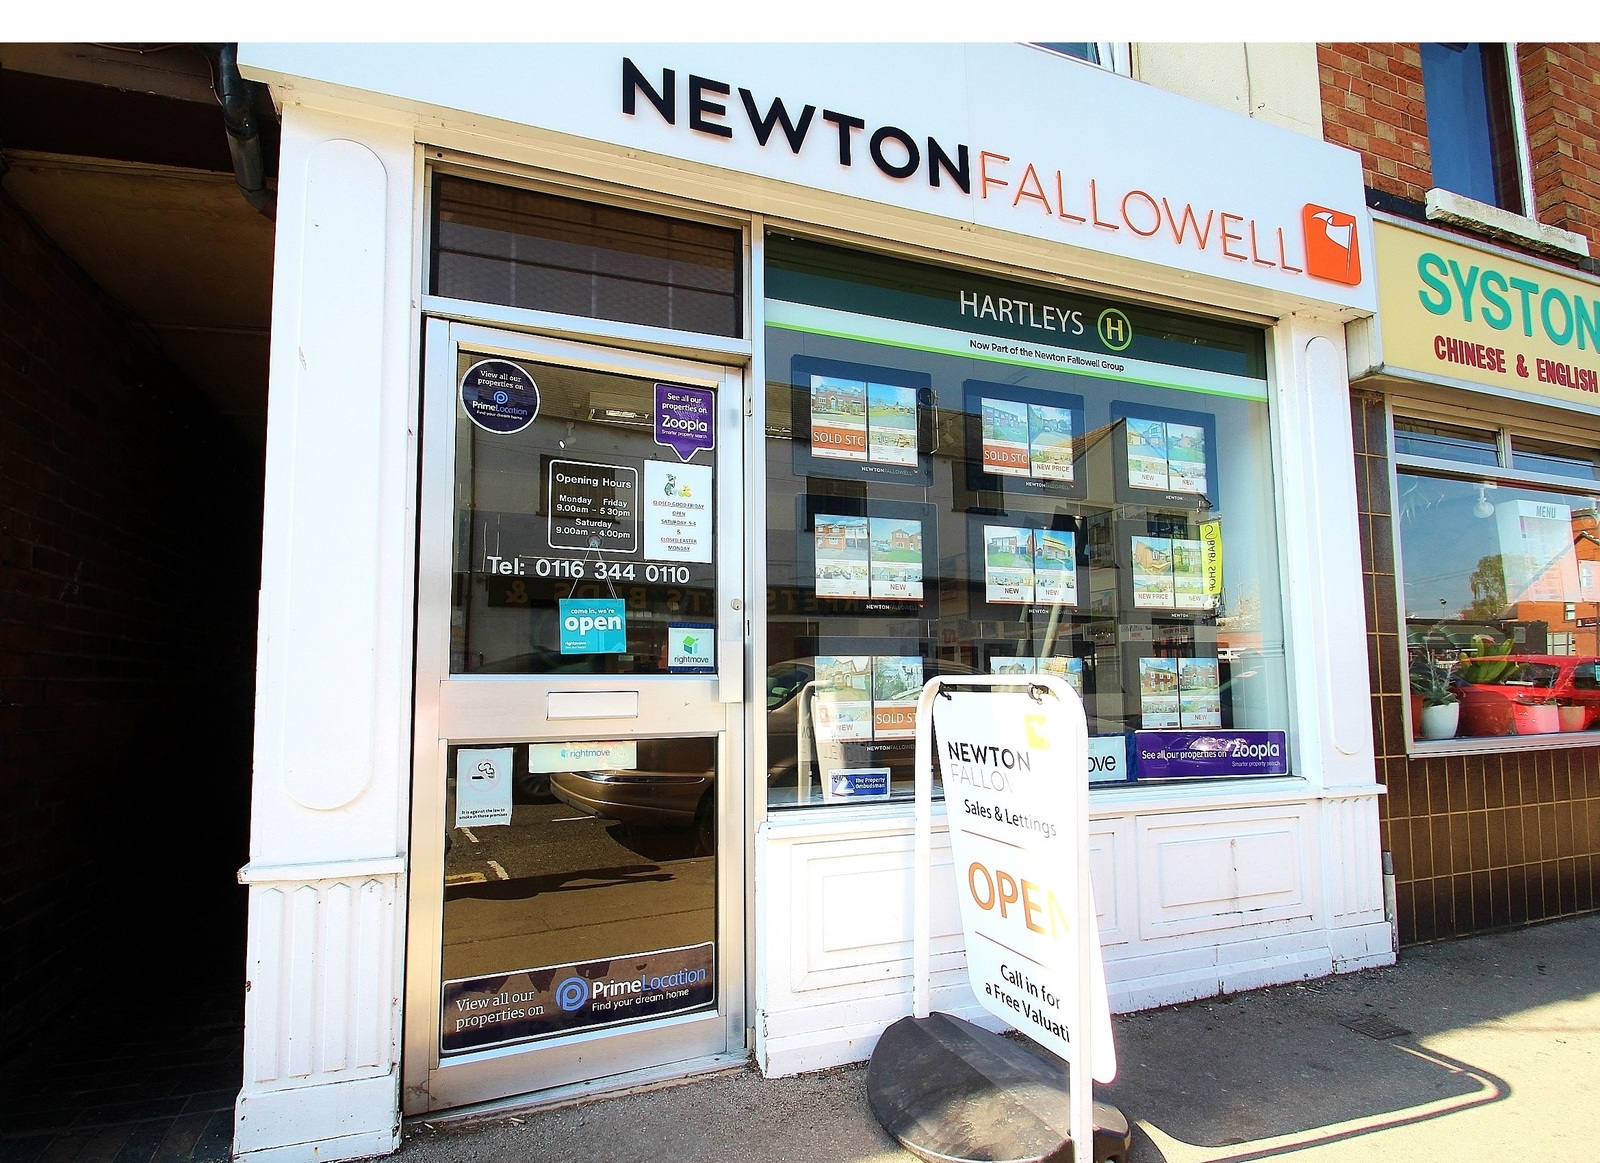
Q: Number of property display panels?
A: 9